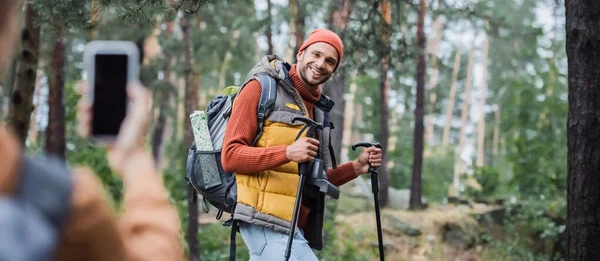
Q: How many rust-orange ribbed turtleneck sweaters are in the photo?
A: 1